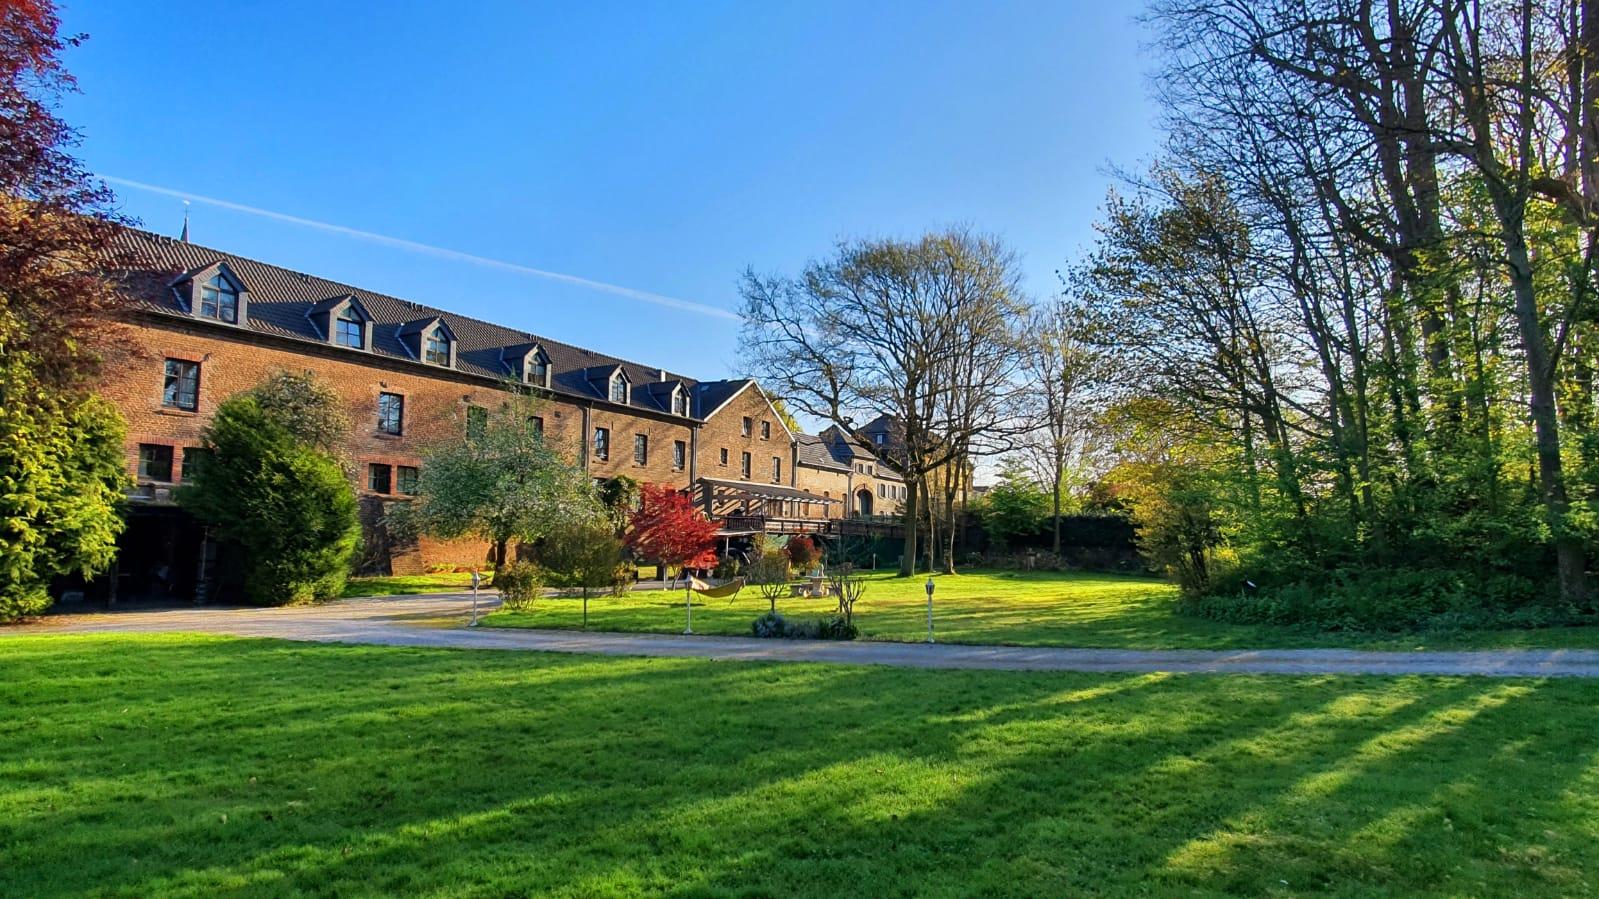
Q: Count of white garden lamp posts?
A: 3